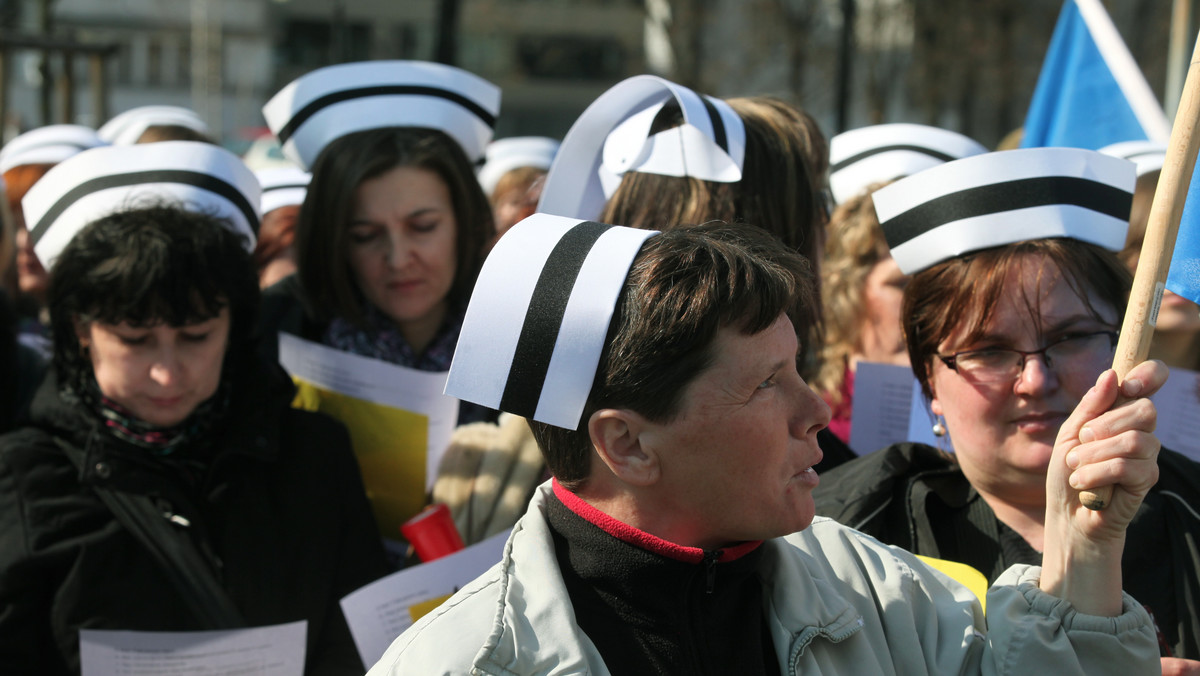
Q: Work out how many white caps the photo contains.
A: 11